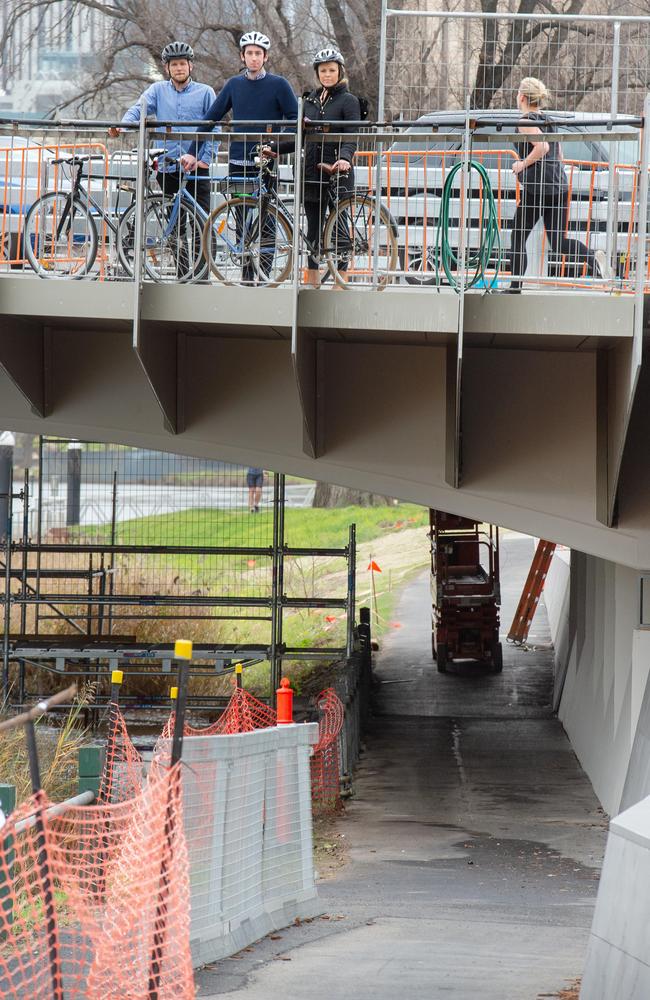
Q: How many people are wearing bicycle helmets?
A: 3